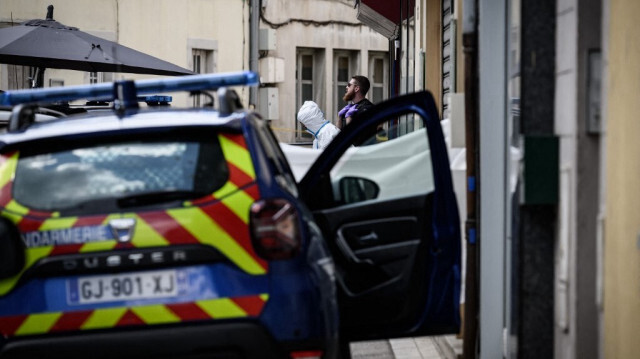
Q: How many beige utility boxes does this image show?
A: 3